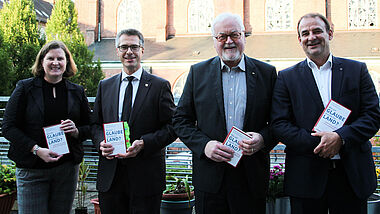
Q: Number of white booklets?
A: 4